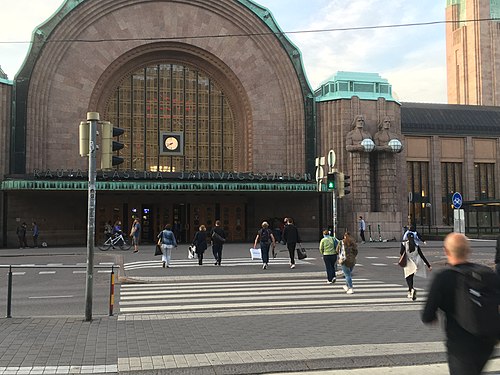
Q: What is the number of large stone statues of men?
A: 2